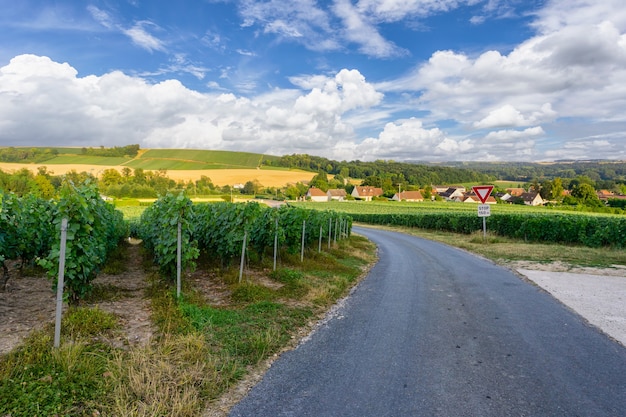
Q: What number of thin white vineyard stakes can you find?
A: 11